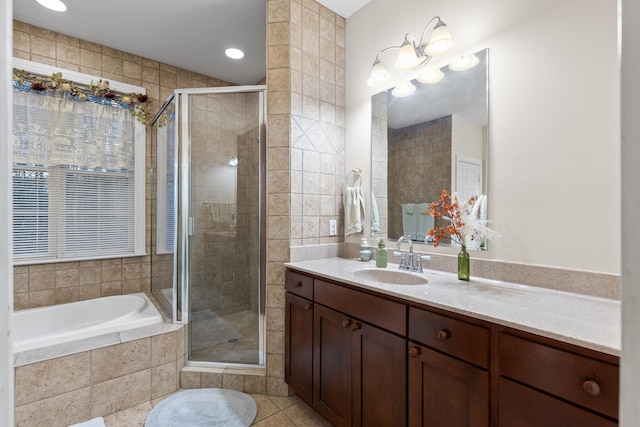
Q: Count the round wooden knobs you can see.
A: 7